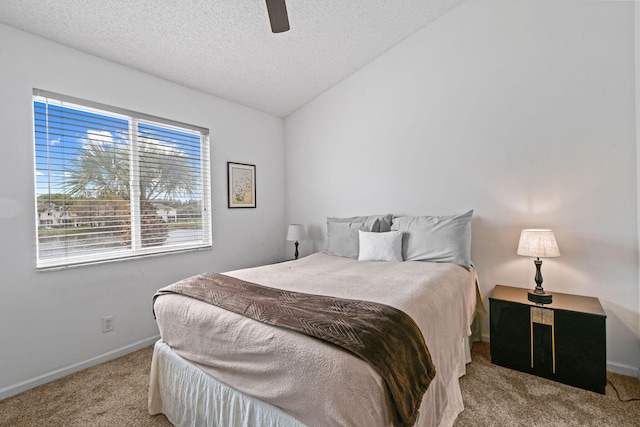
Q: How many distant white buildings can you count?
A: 2